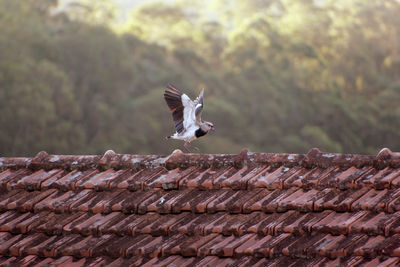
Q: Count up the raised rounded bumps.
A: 6